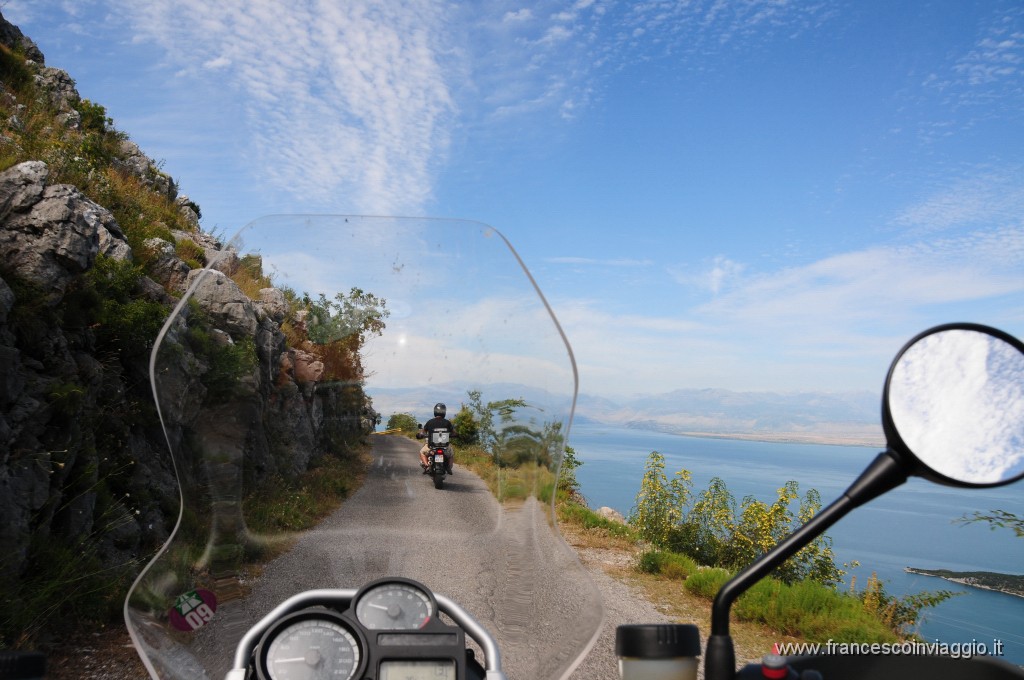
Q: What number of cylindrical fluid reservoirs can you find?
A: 1